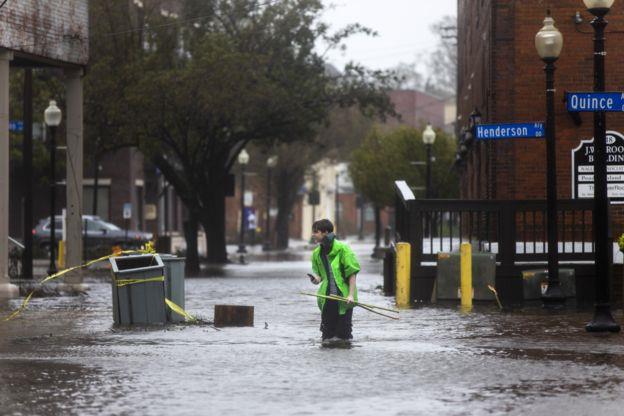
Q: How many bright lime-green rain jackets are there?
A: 1